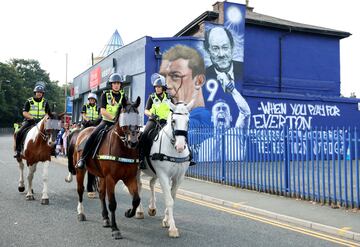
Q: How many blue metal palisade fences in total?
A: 1